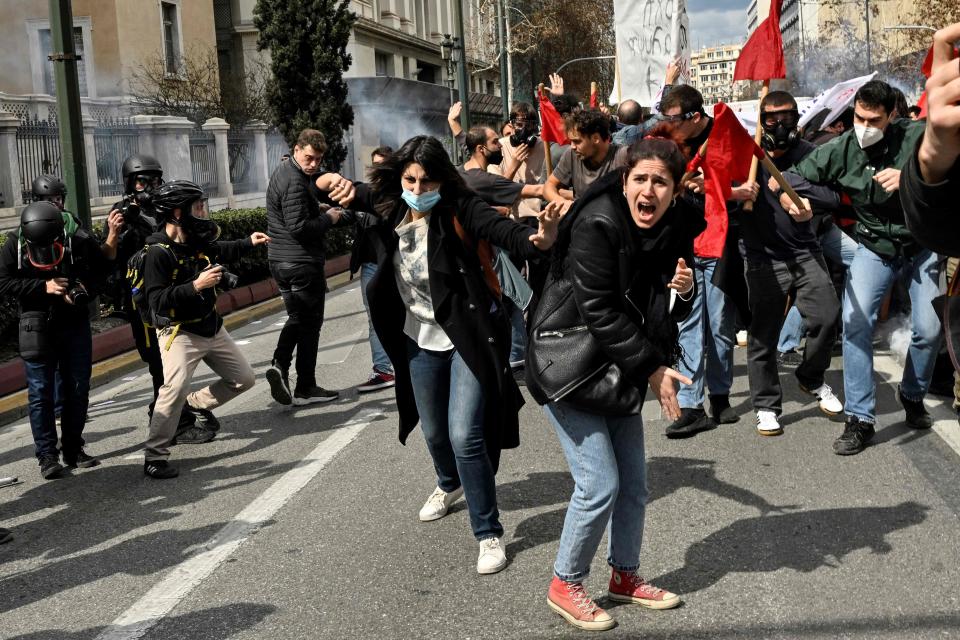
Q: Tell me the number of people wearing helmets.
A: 4